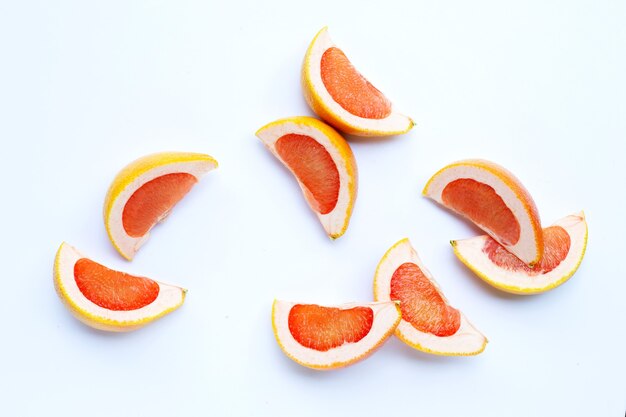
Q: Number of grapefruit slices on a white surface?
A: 8